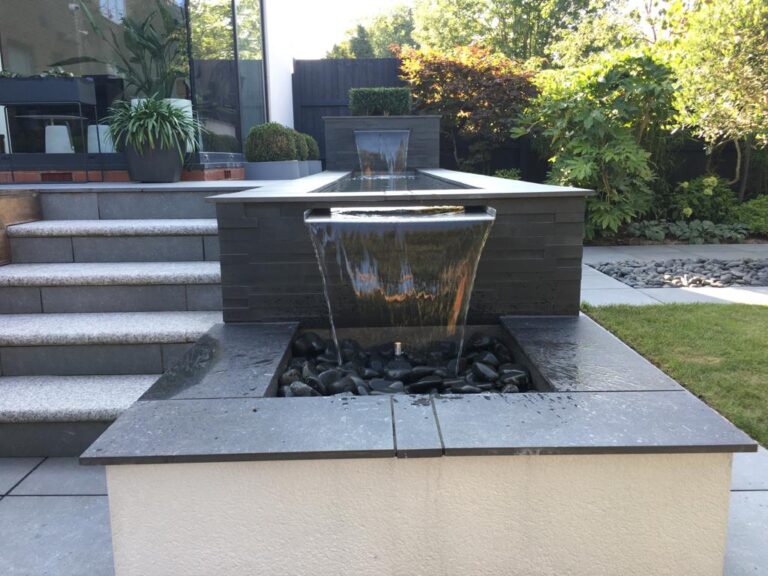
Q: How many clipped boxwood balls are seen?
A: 3